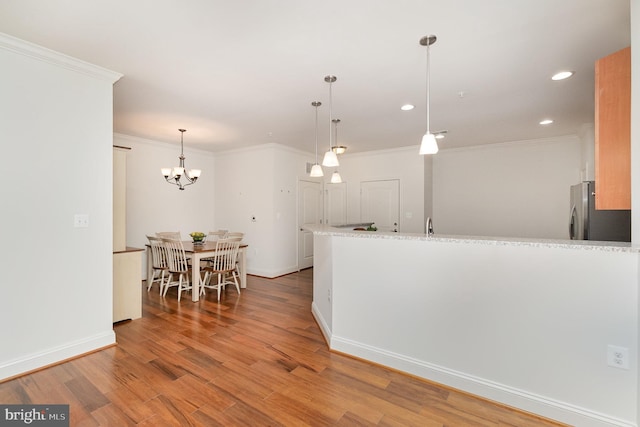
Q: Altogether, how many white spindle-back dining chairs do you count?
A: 6